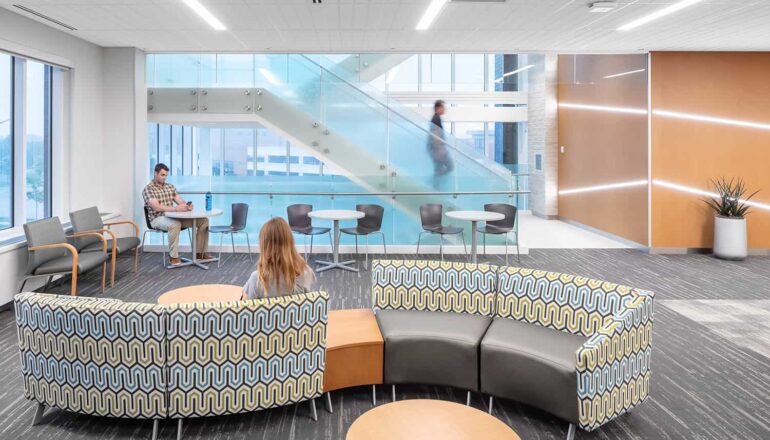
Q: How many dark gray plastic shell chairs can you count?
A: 6